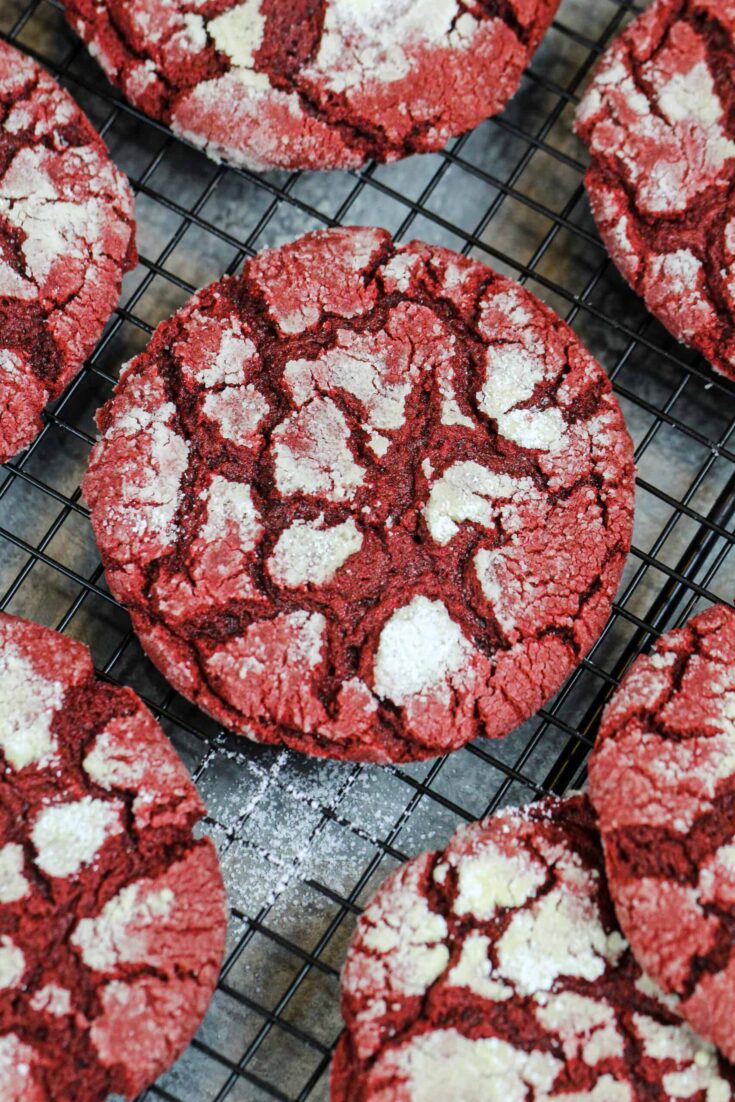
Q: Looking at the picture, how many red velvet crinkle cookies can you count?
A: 7